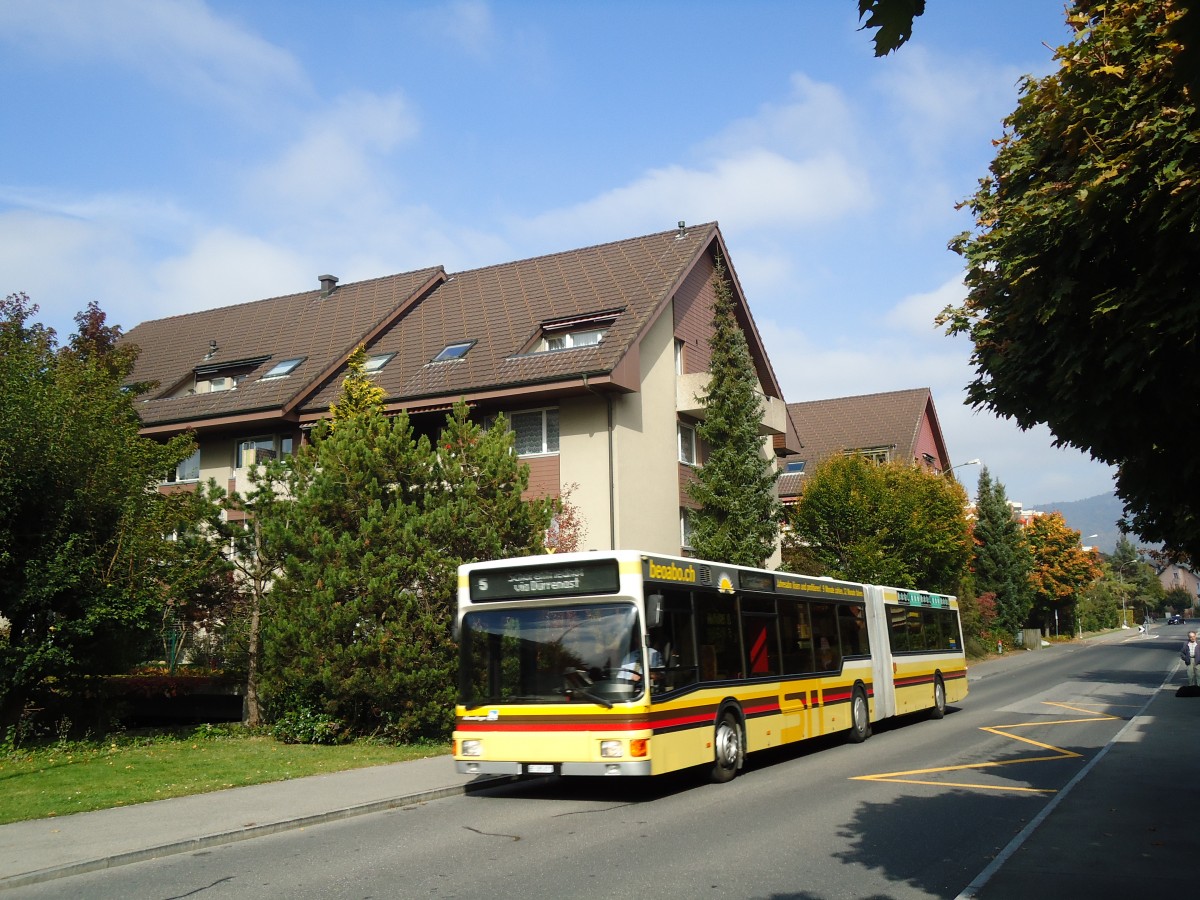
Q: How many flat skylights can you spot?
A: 4